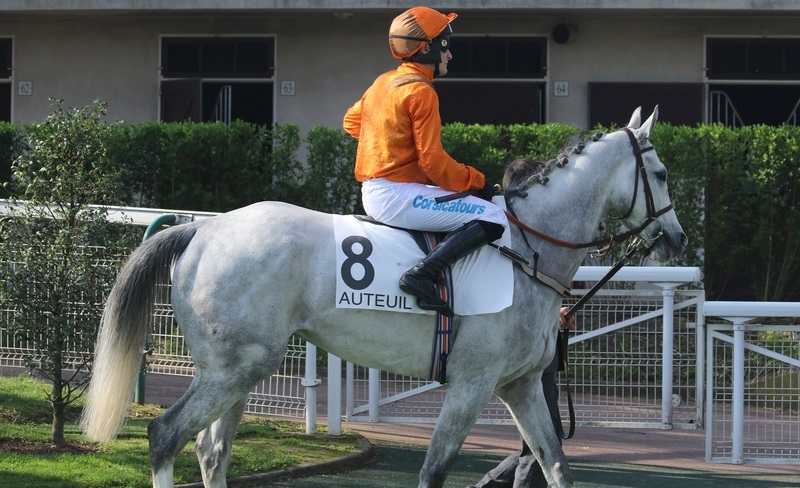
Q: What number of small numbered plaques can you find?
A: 3